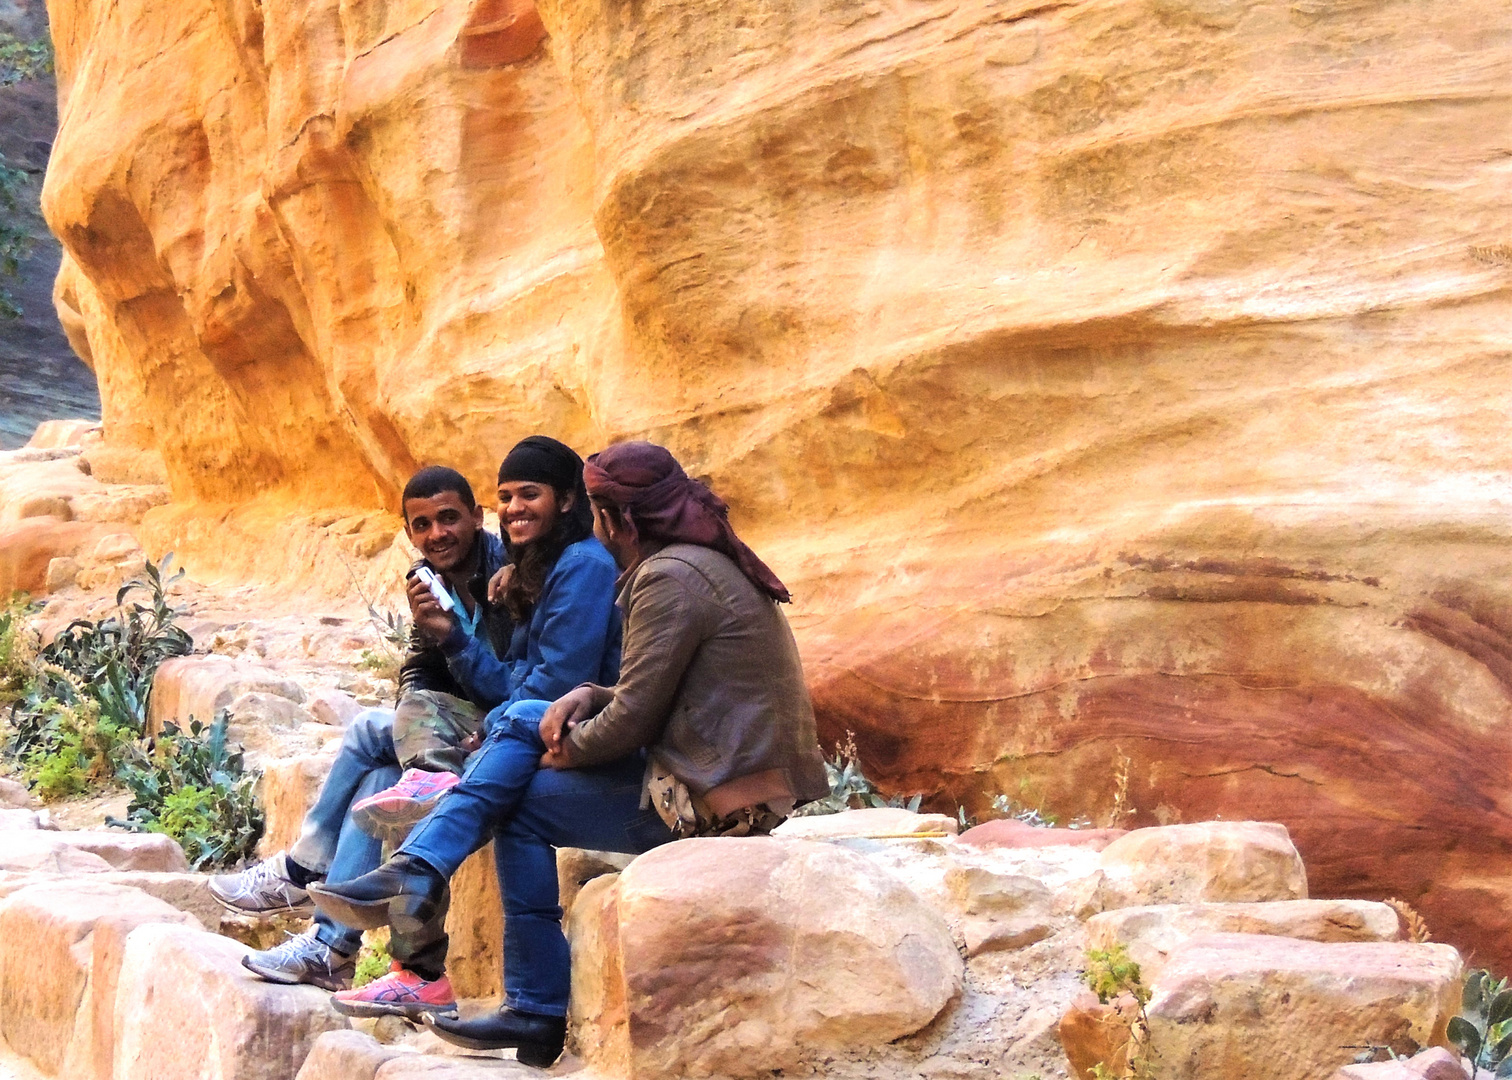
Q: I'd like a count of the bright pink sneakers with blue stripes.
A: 2